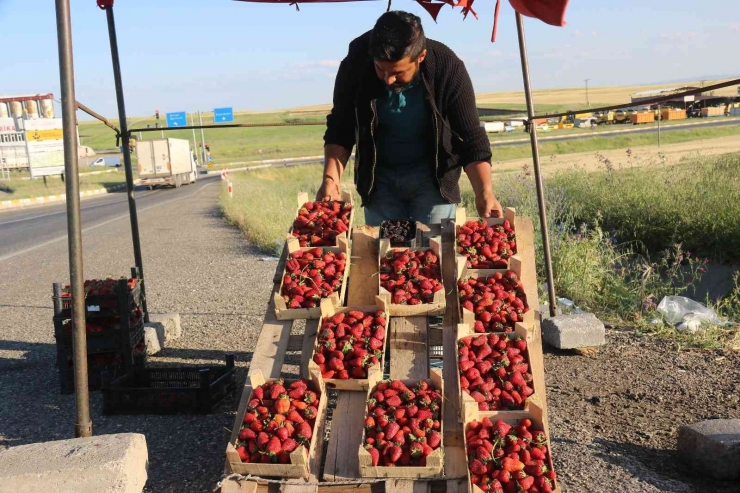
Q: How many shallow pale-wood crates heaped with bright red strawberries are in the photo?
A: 10